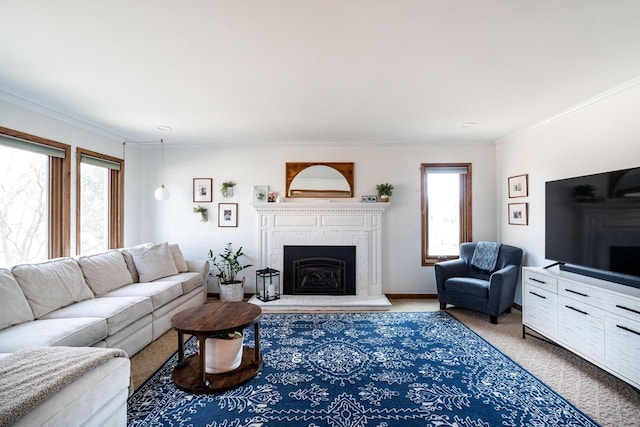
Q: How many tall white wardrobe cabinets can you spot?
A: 0